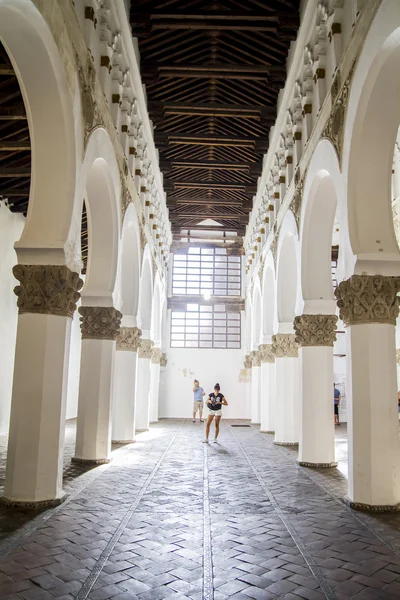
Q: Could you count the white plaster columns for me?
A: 10